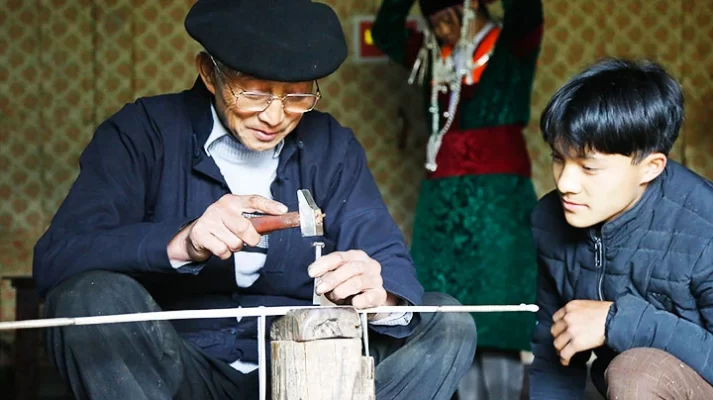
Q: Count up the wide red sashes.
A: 1